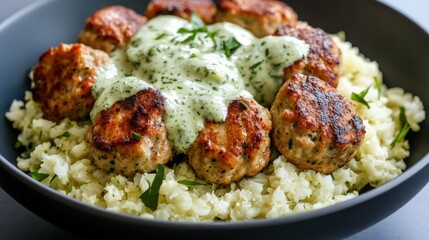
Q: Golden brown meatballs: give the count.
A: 8